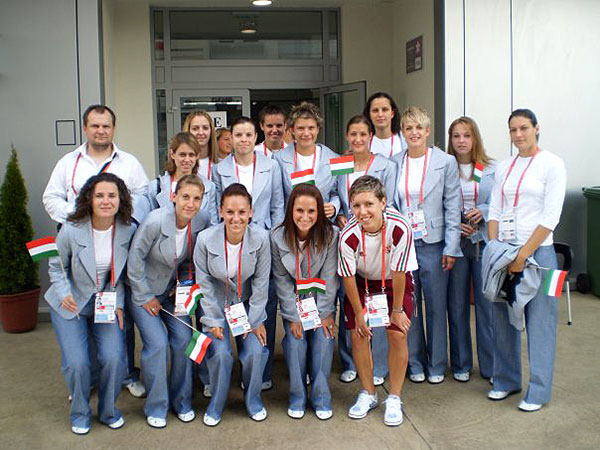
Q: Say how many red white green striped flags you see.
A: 8